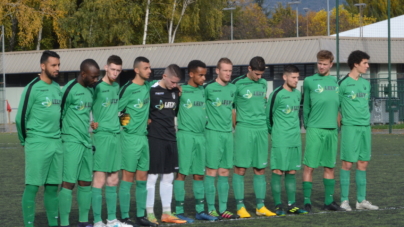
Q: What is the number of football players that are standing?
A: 11